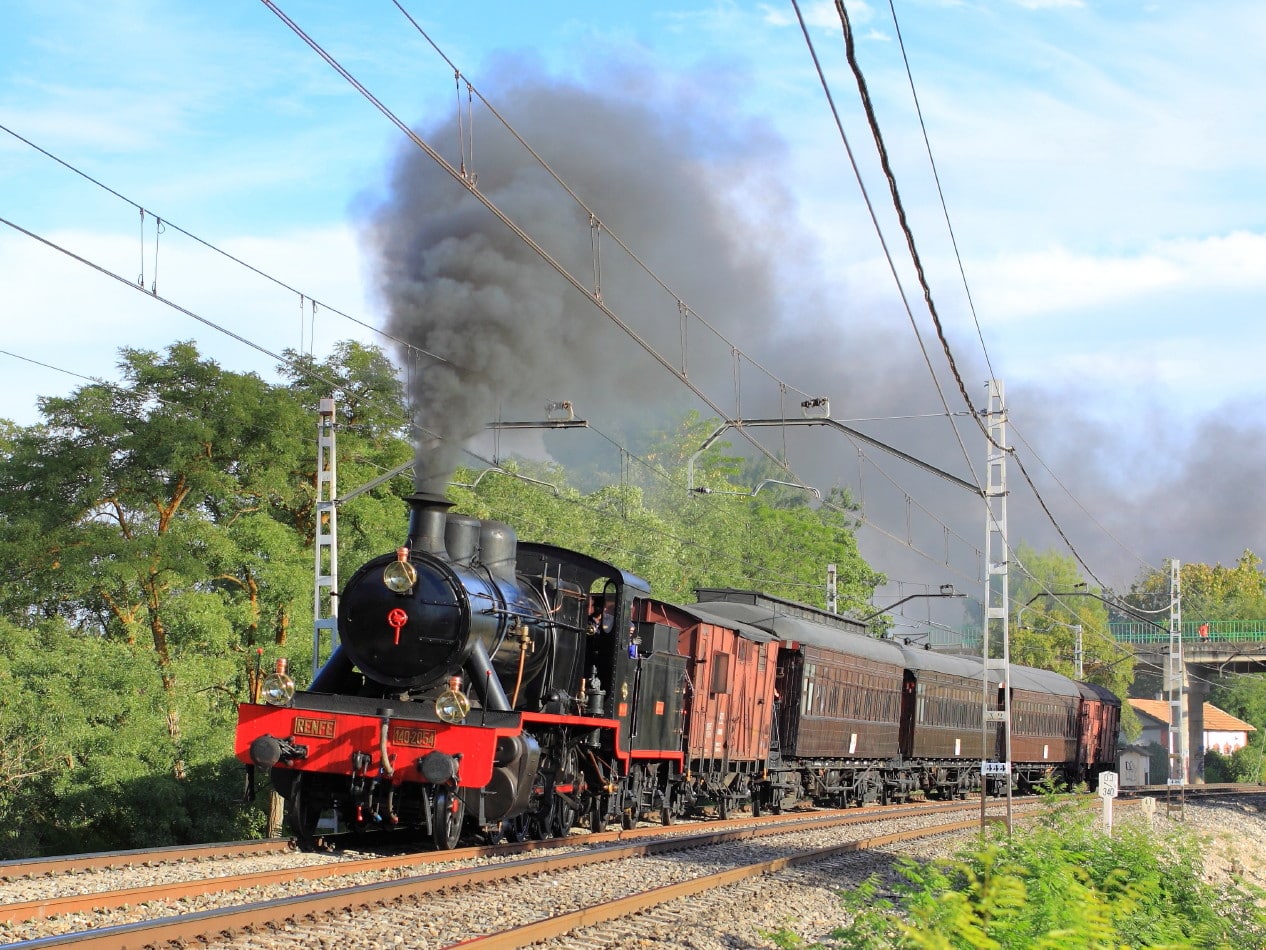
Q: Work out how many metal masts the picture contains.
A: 5